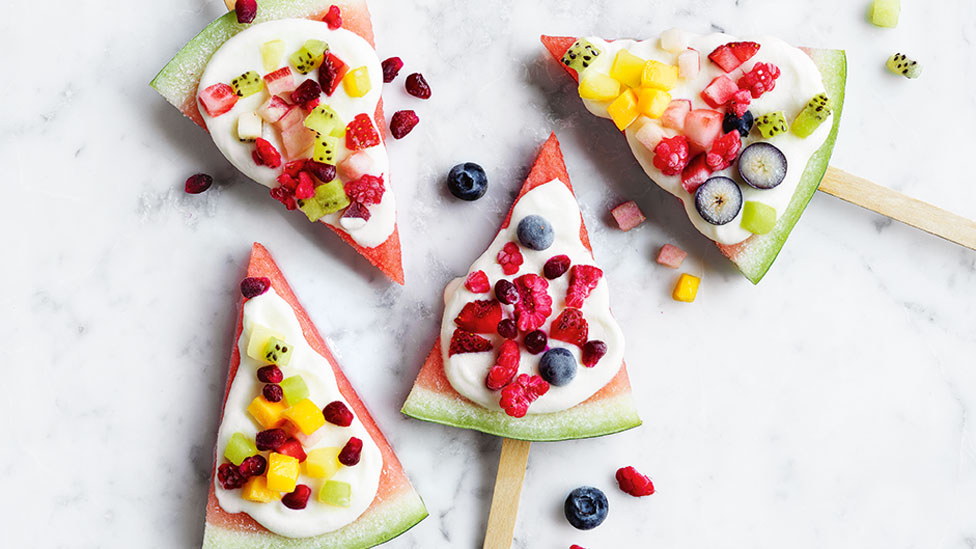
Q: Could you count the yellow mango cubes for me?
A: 12